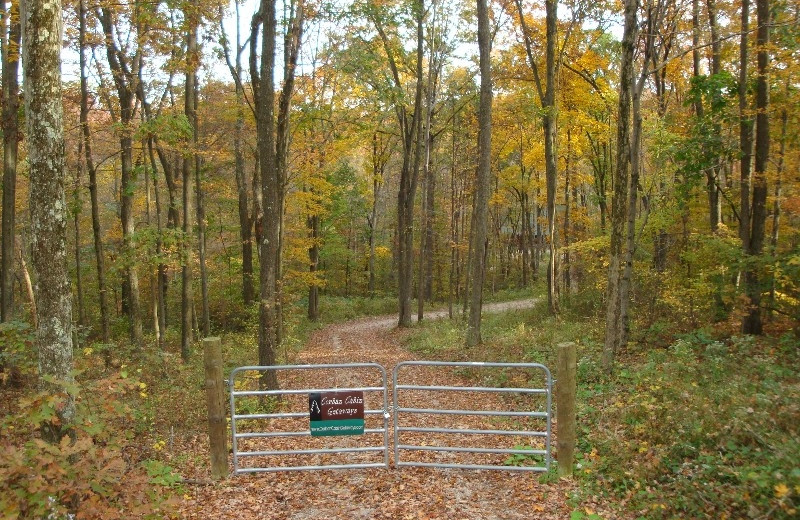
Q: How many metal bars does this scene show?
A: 12